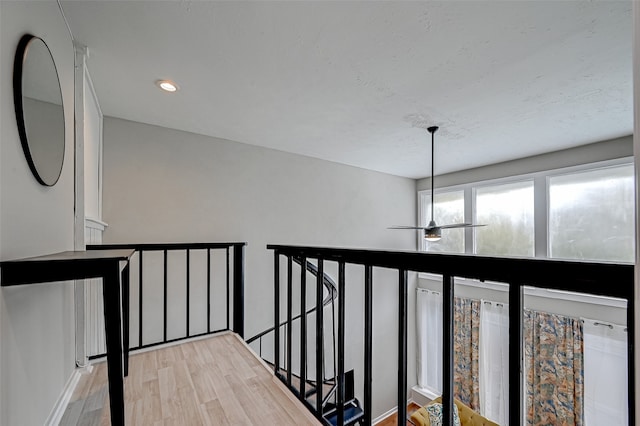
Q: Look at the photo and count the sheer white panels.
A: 3